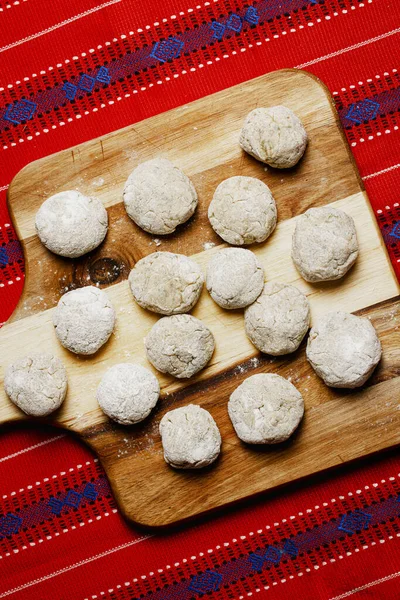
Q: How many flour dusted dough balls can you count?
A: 15